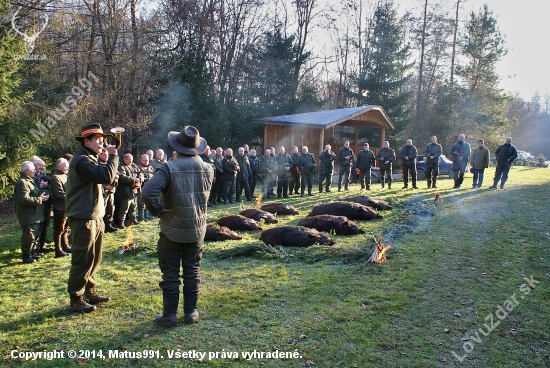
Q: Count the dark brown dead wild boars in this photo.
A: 8